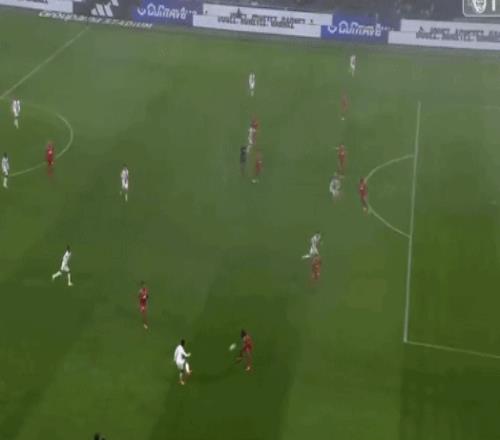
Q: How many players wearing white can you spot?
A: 10